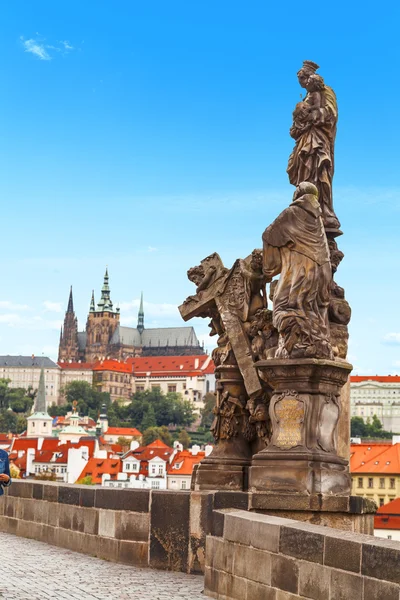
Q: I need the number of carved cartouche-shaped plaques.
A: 2